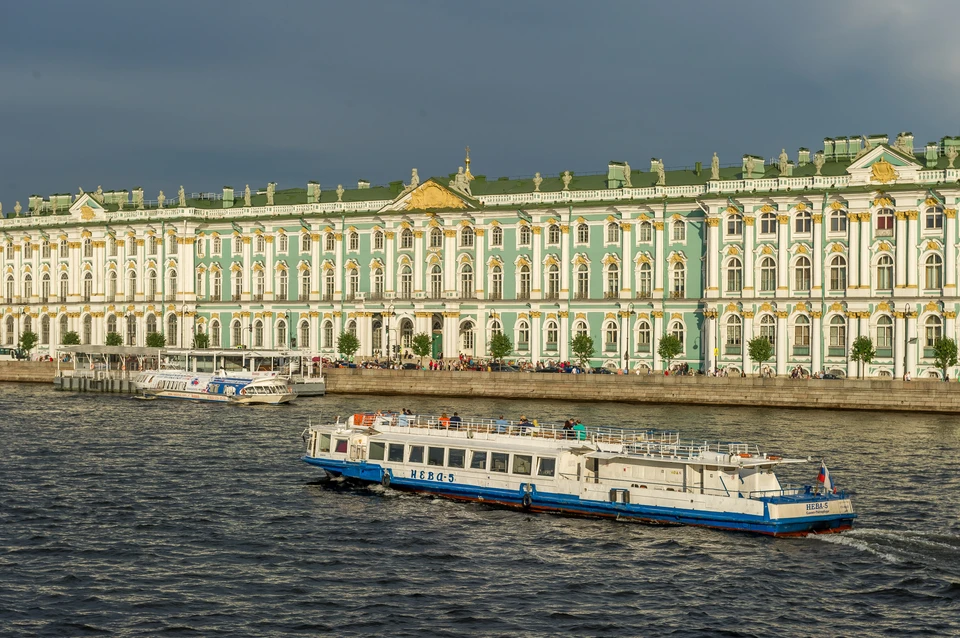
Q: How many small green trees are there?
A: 13